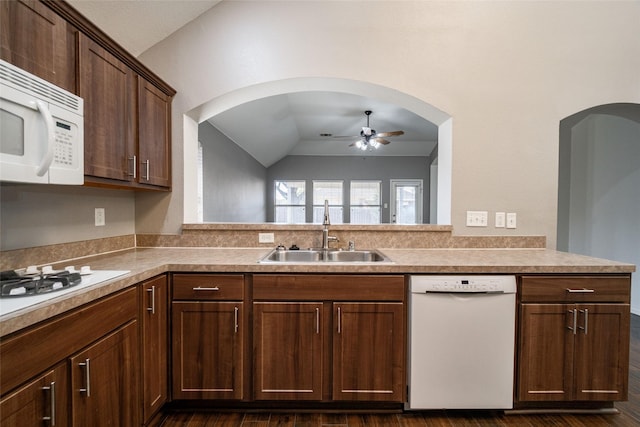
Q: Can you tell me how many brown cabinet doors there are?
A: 11